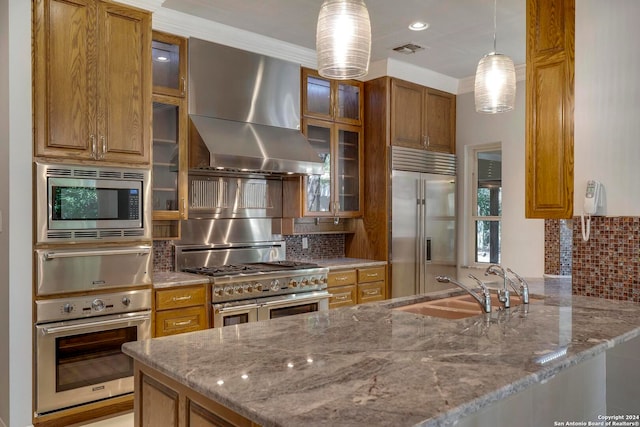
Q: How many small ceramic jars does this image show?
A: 0